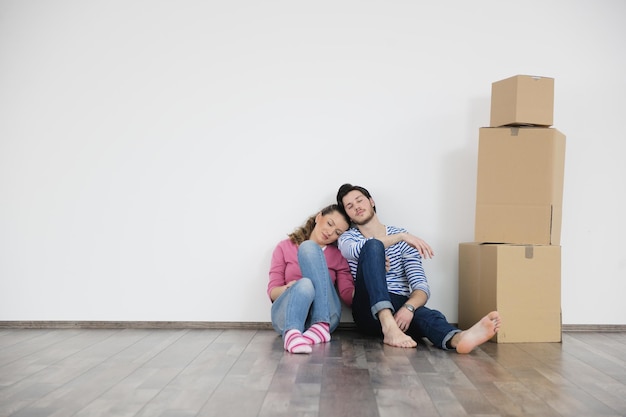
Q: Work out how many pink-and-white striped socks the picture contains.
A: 2